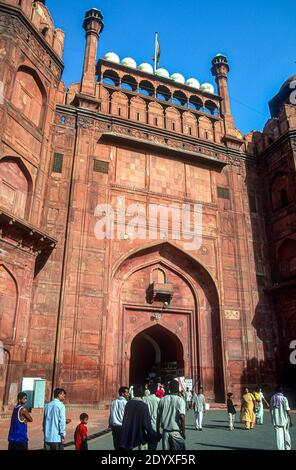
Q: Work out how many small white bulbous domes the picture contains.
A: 7